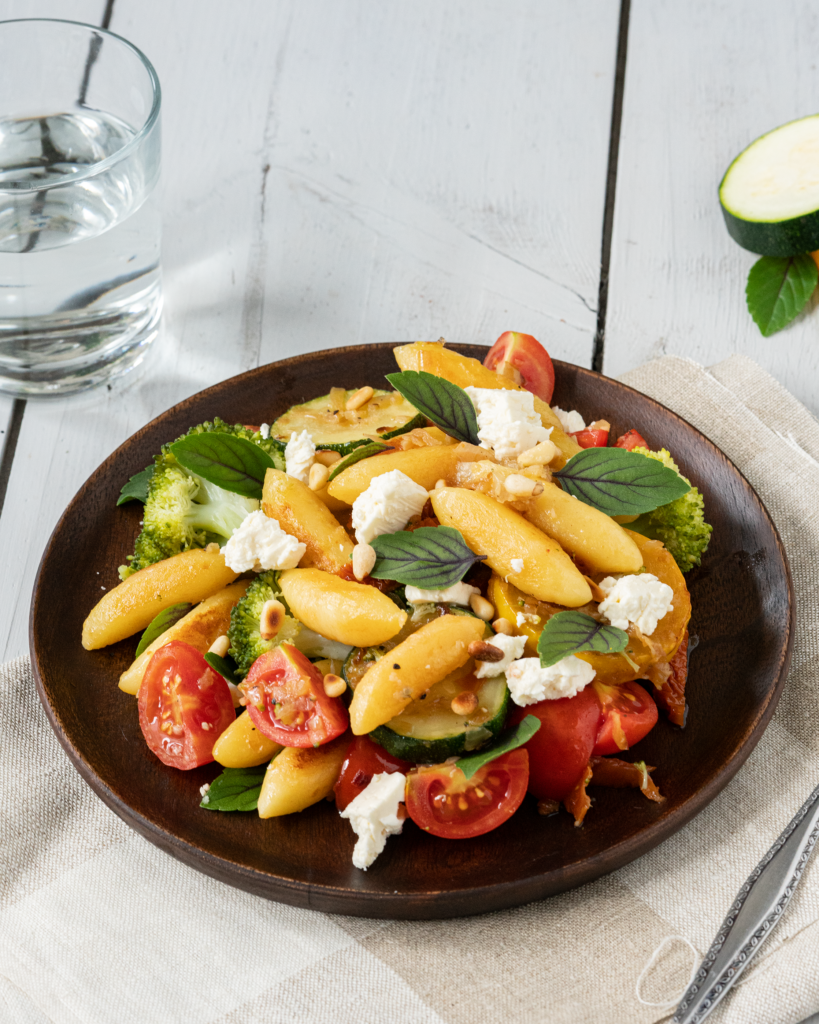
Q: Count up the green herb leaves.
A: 12